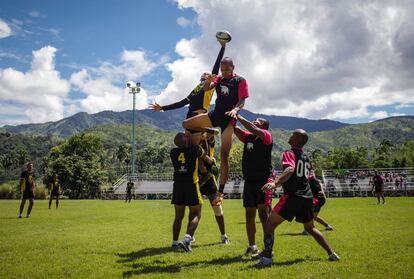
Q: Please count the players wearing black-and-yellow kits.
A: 6